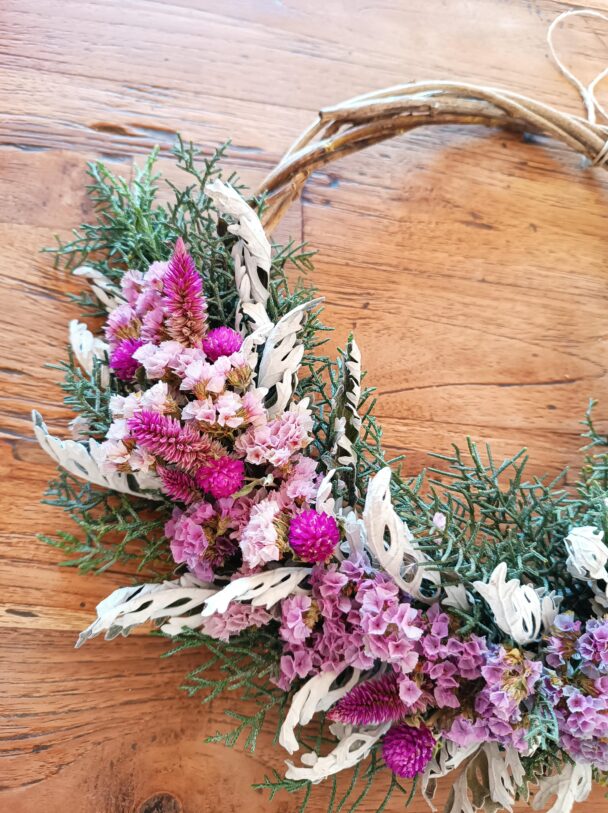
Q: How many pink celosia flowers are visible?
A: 4